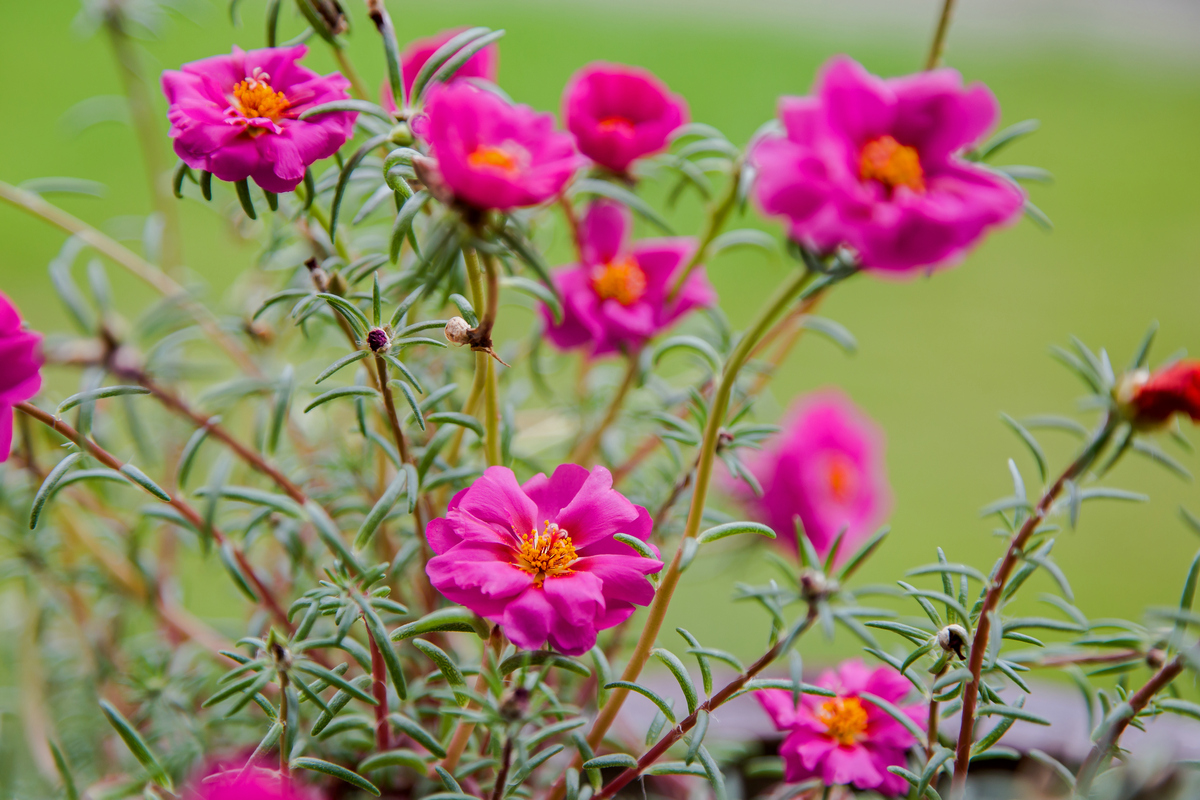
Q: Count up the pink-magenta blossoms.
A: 11